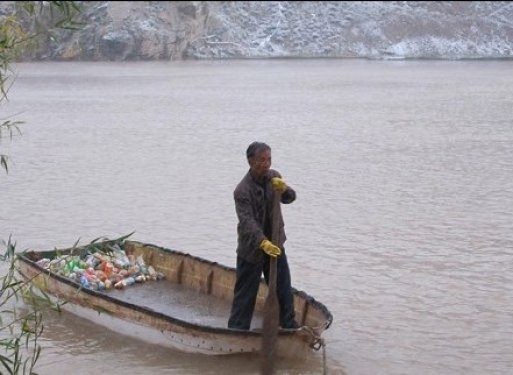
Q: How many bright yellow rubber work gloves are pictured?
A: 2